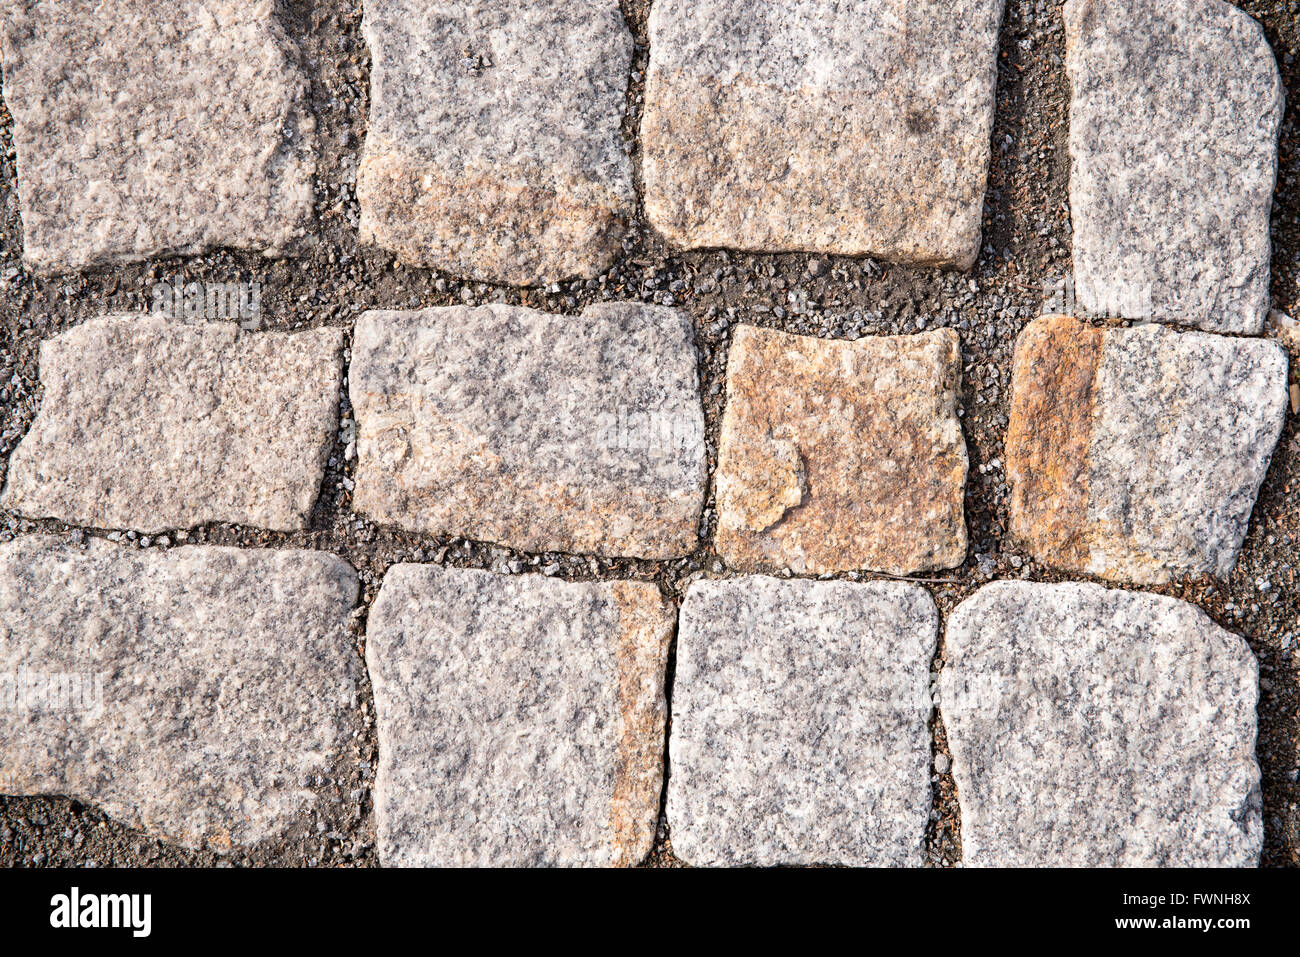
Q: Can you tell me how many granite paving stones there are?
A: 12